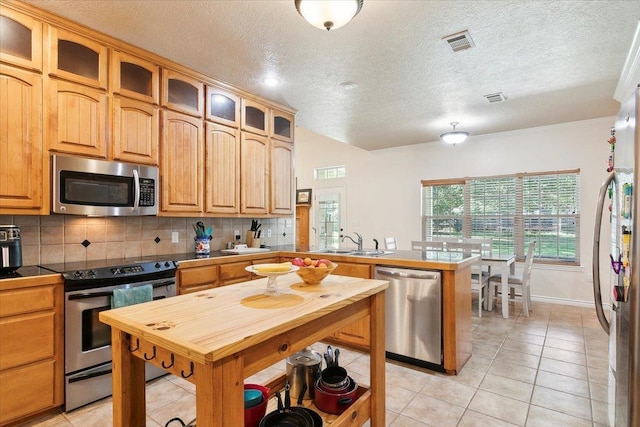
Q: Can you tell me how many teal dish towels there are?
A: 1